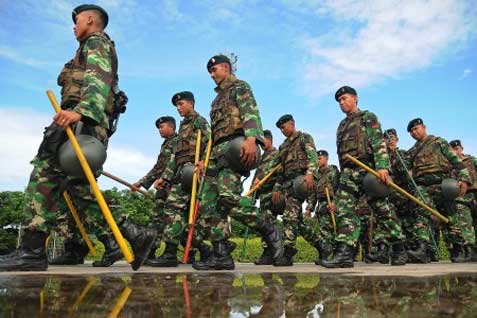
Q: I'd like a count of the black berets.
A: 11